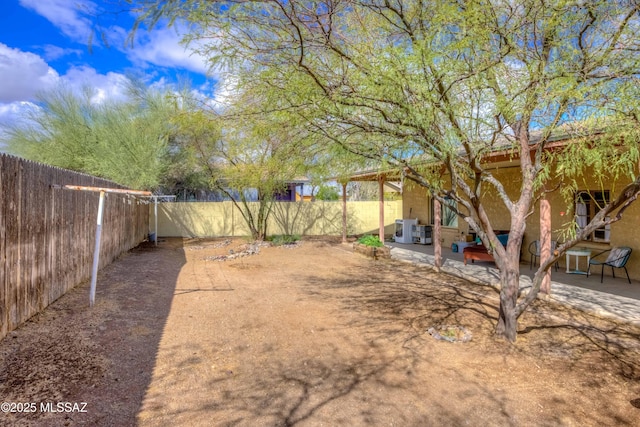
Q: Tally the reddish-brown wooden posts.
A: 4